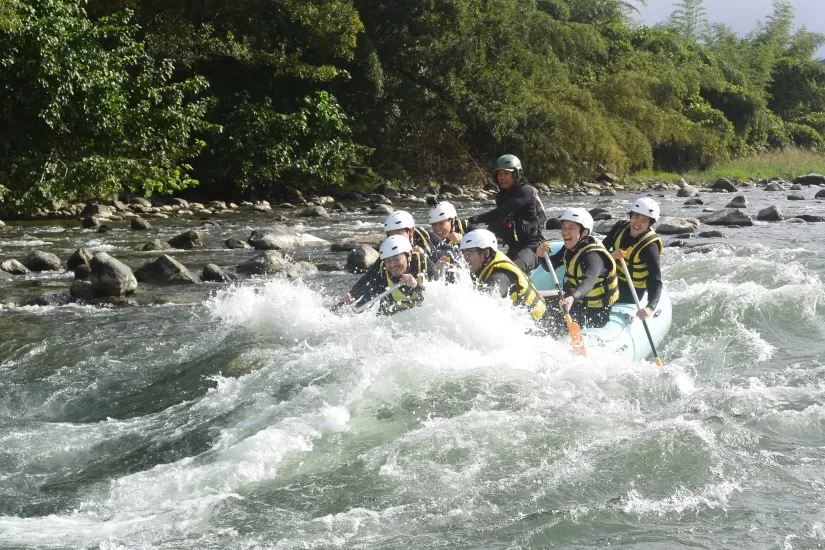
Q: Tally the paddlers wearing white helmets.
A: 6